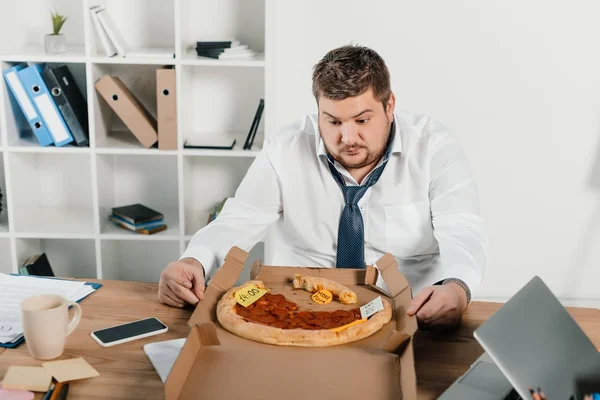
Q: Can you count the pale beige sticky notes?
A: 2